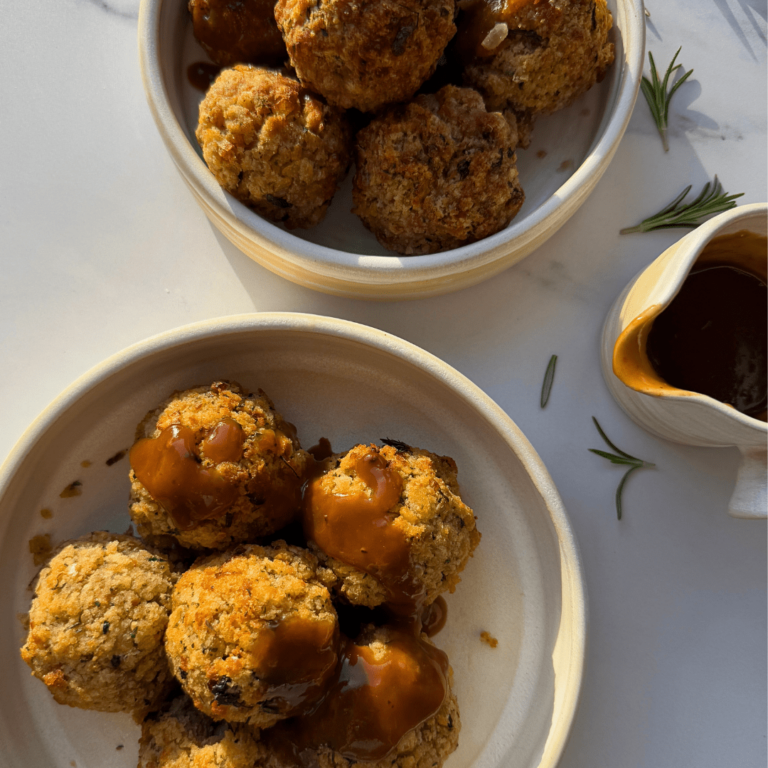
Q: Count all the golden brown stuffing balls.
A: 11